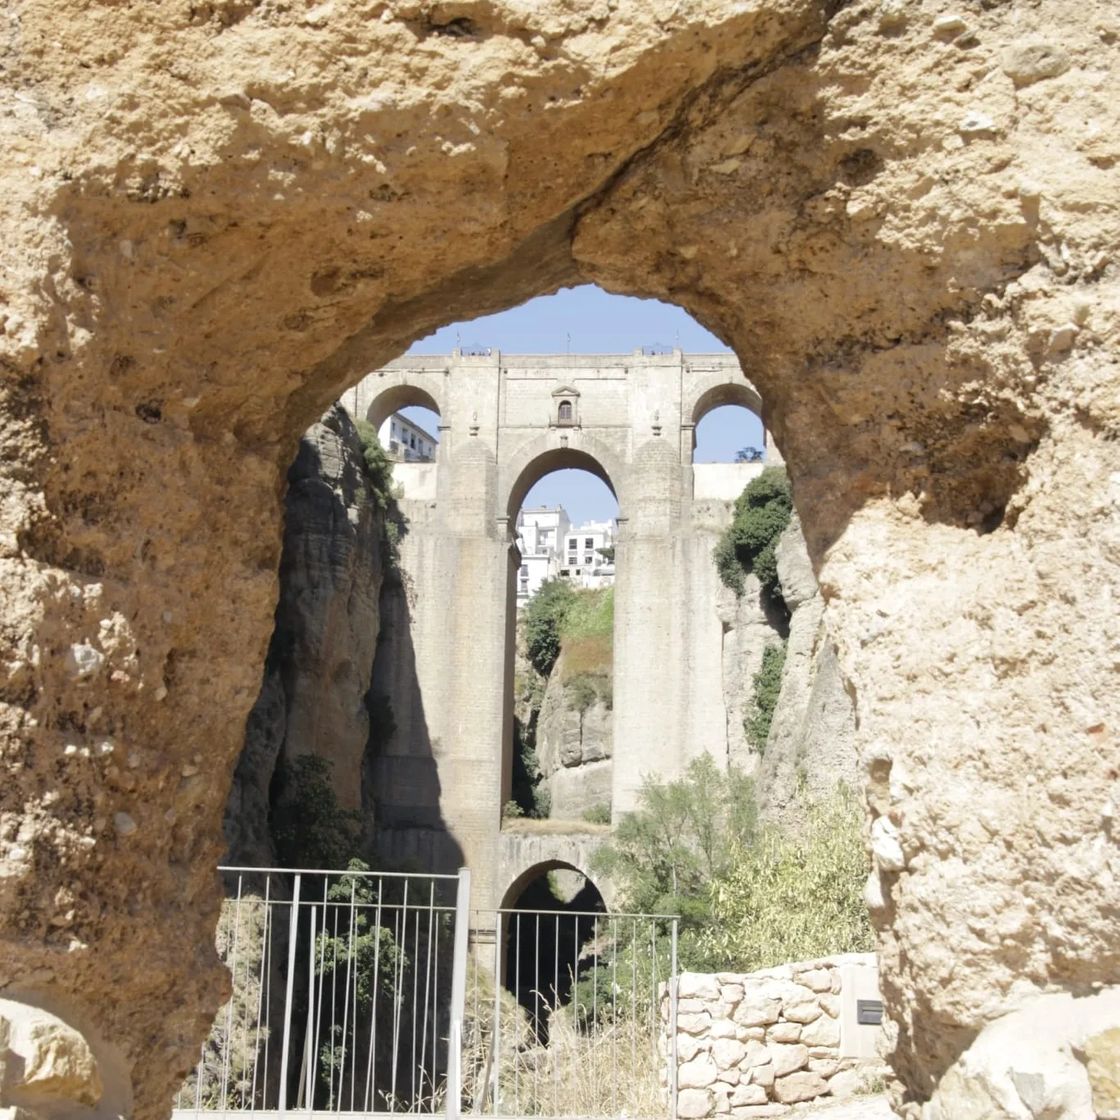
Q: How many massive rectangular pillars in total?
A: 2